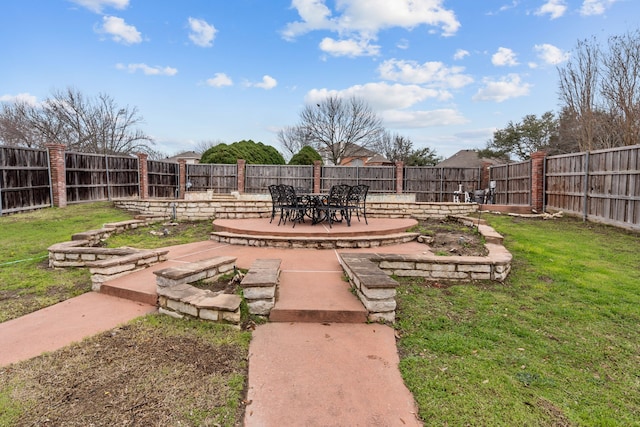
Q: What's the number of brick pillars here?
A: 8